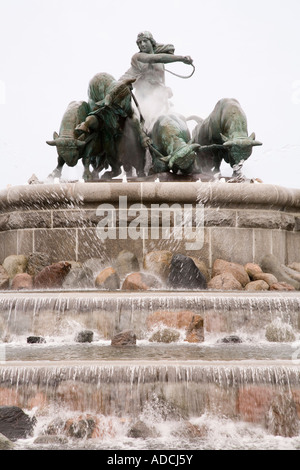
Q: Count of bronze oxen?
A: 4